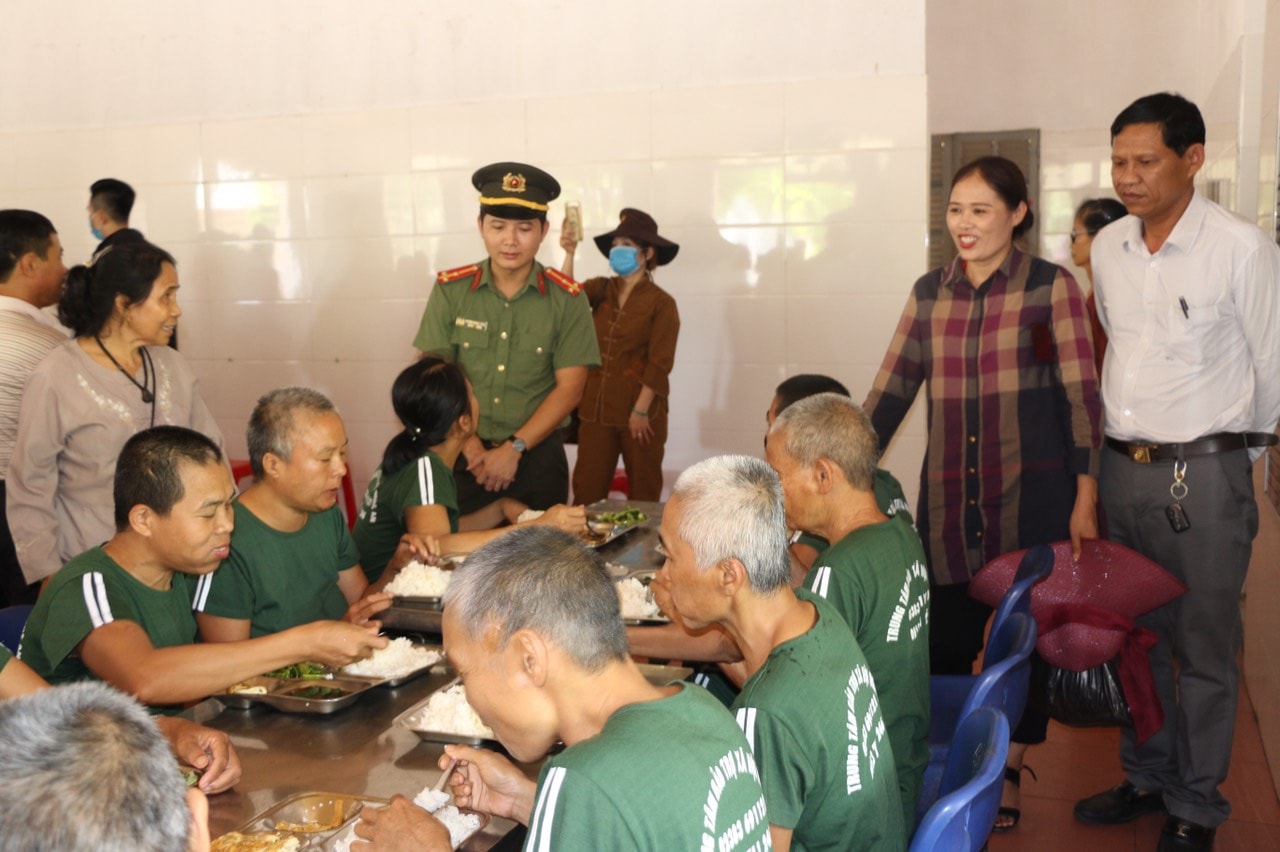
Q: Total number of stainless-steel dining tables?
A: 2